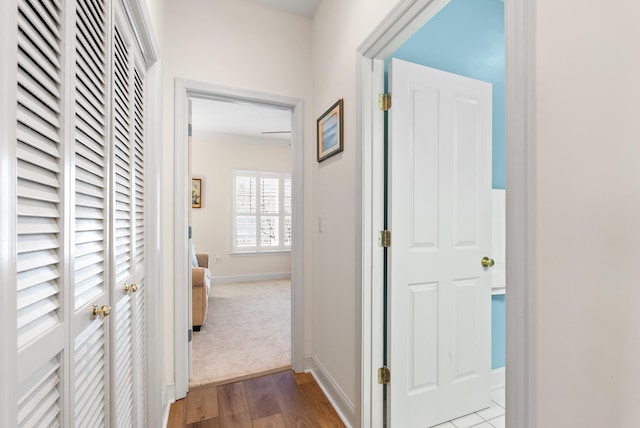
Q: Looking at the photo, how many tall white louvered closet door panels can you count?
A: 4